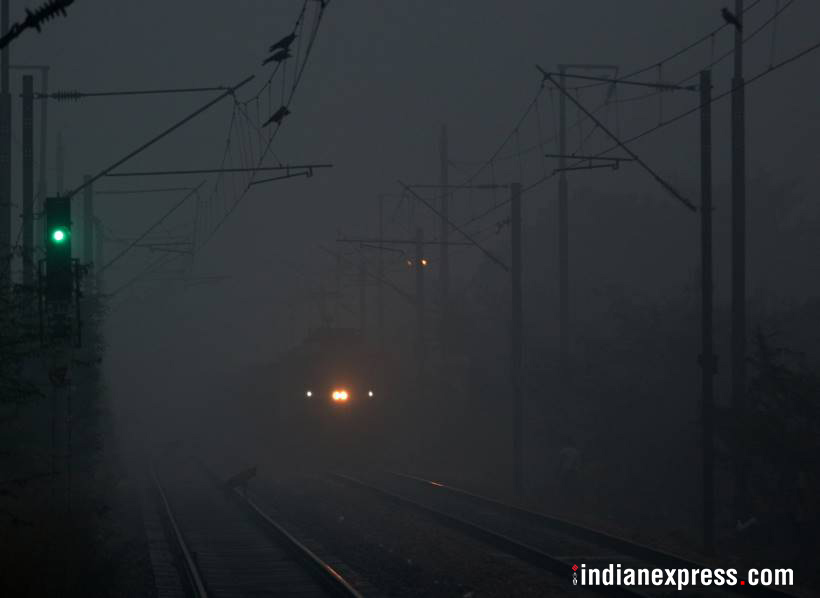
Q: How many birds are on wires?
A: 4